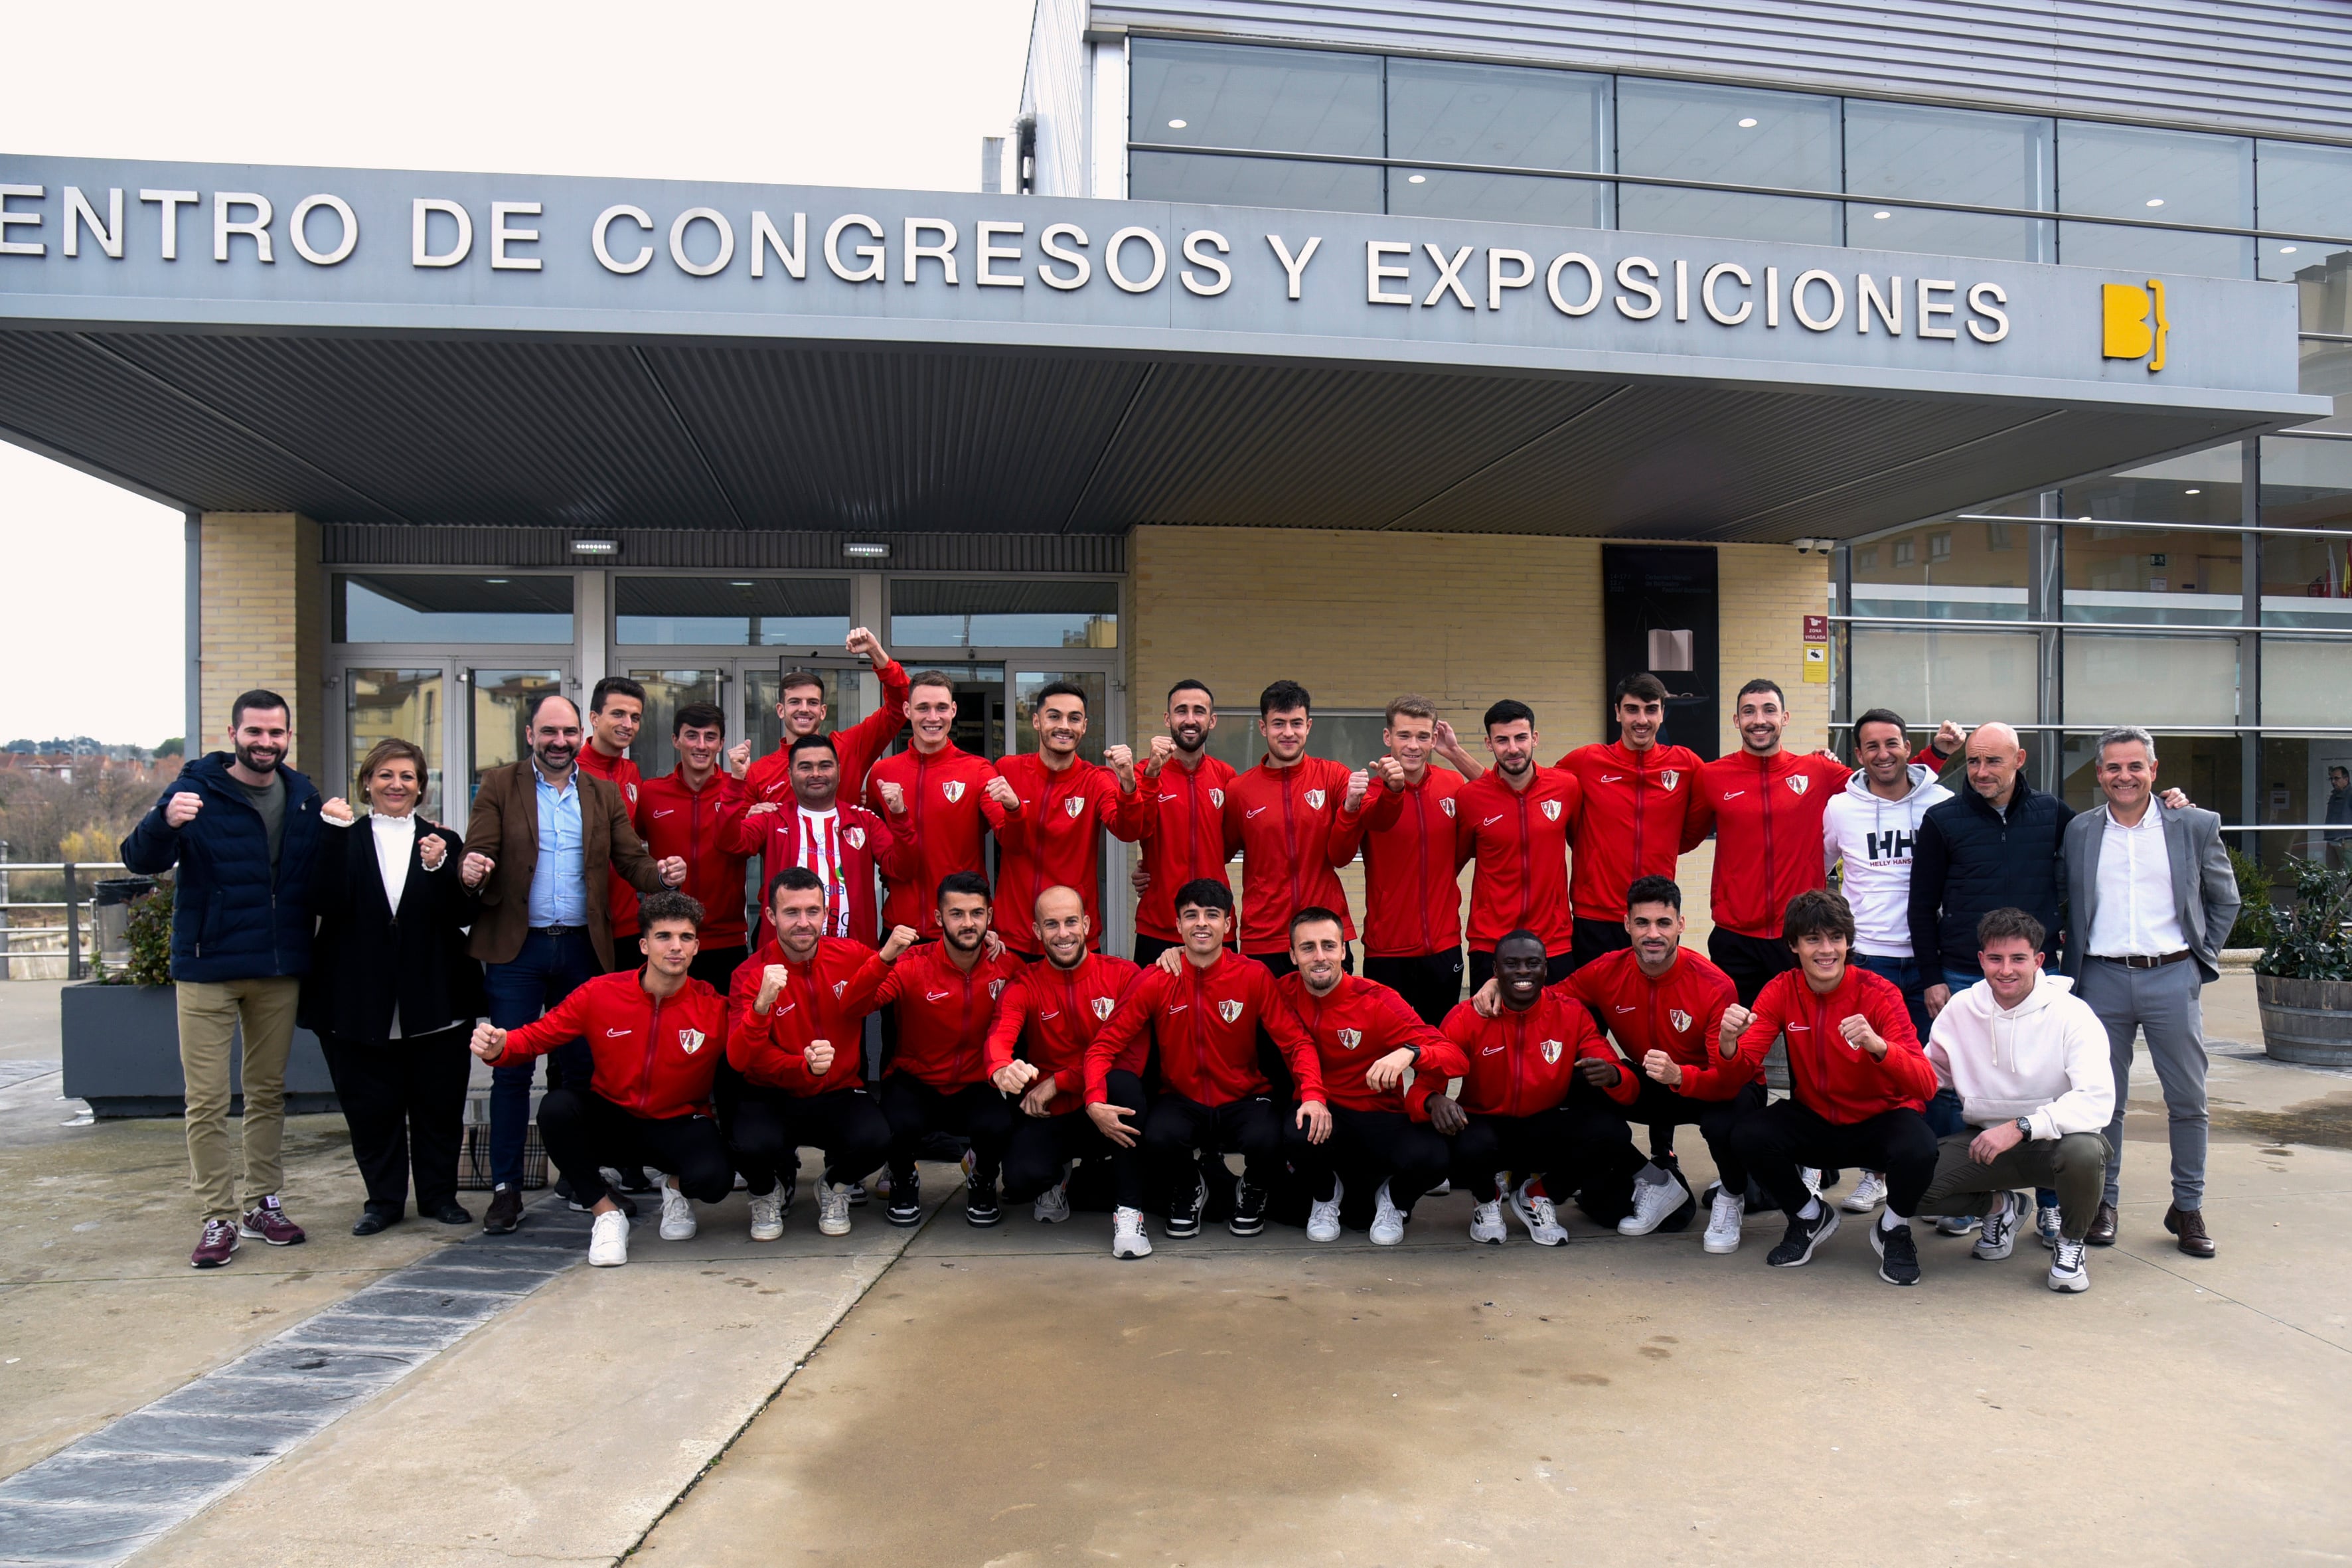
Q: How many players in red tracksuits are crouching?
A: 9